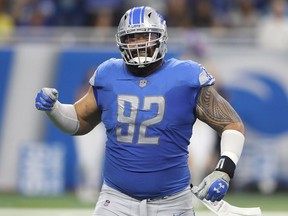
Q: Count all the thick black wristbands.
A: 1